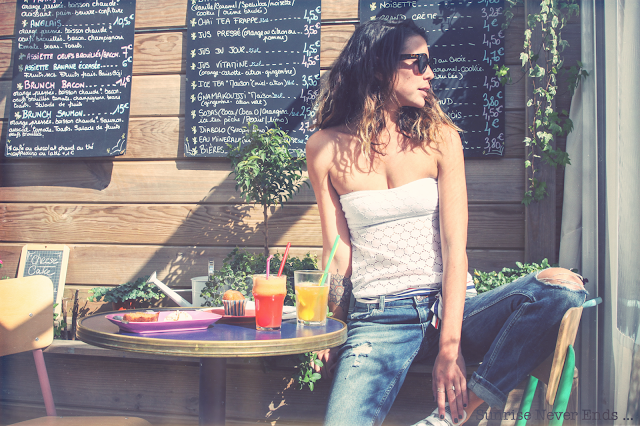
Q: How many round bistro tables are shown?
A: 1